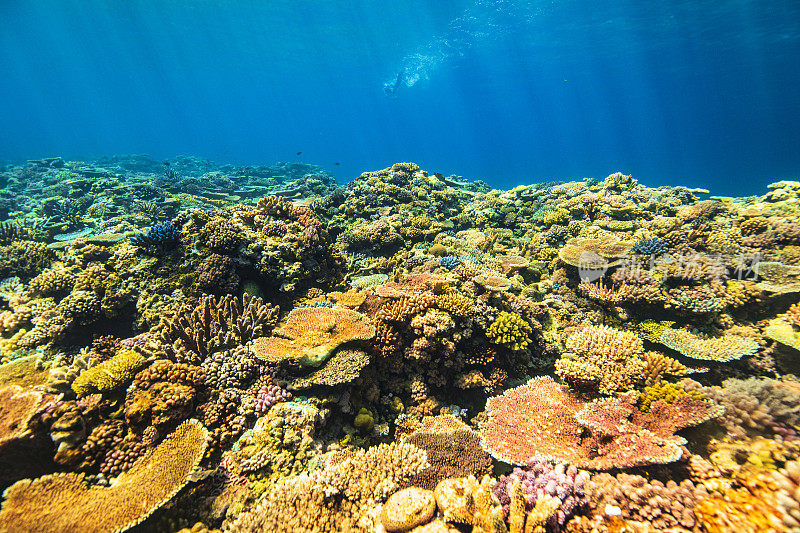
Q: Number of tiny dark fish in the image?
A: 2